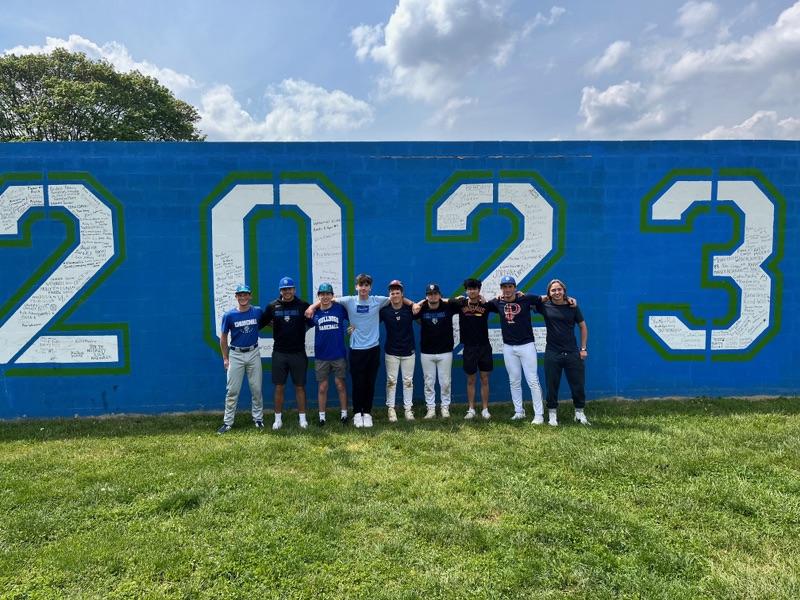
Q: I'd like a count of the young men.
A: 9